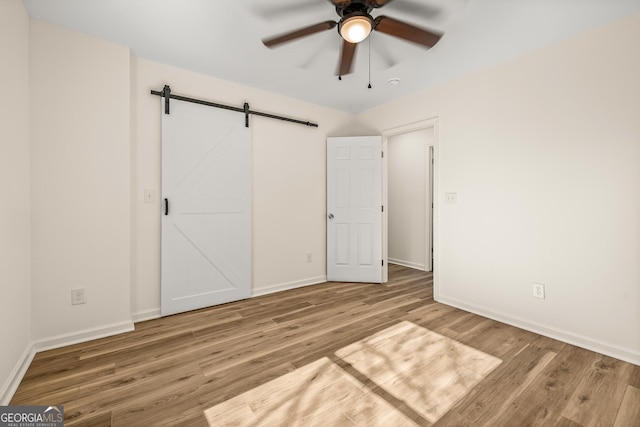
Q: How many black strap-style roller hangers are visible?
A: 2